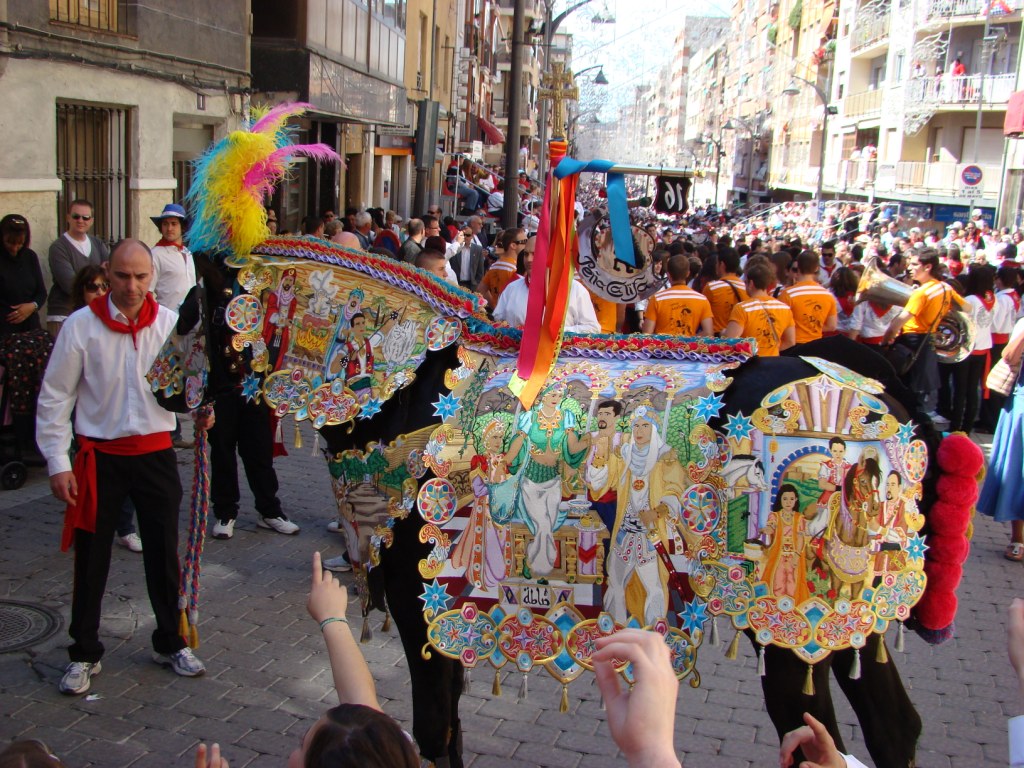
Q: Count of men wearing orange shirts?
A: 7